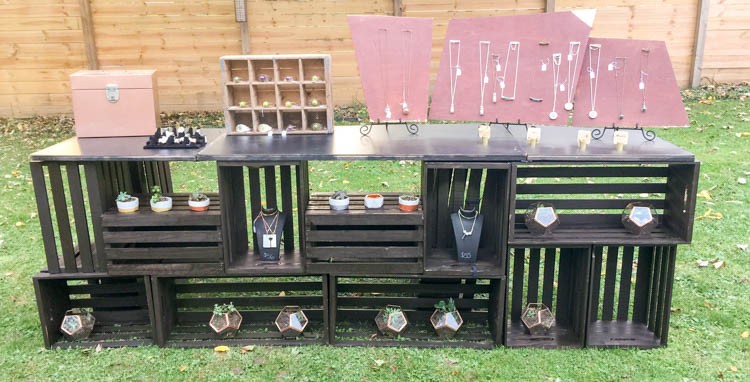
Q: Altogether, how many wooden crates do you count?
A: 11